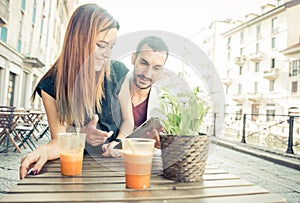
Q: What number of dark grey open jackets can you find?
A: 0